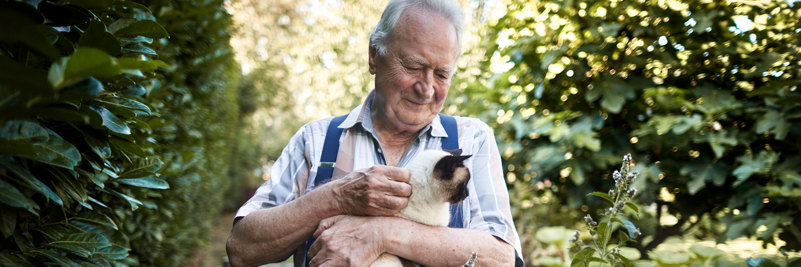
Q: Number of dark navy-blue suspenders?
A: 2